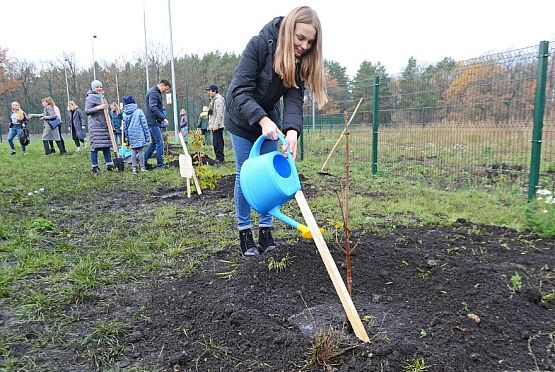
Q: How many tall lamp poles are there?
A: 4